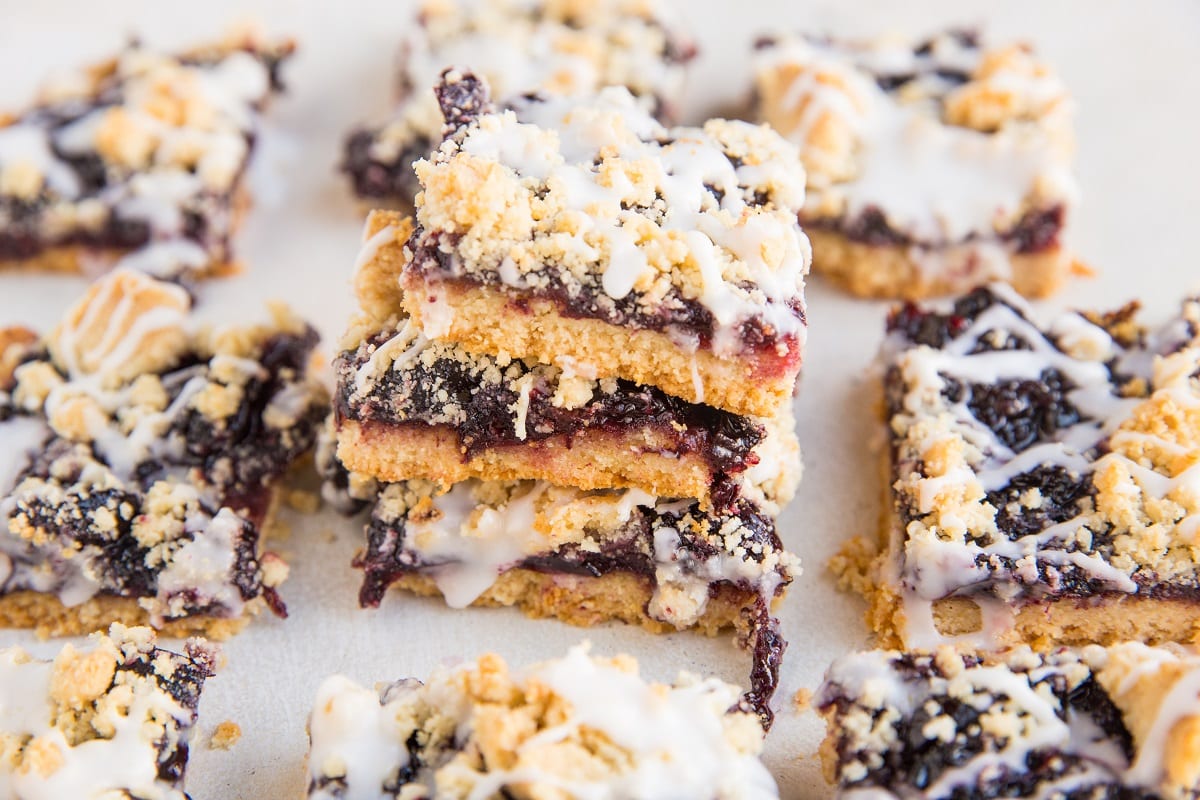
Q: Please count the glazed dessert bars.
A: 11